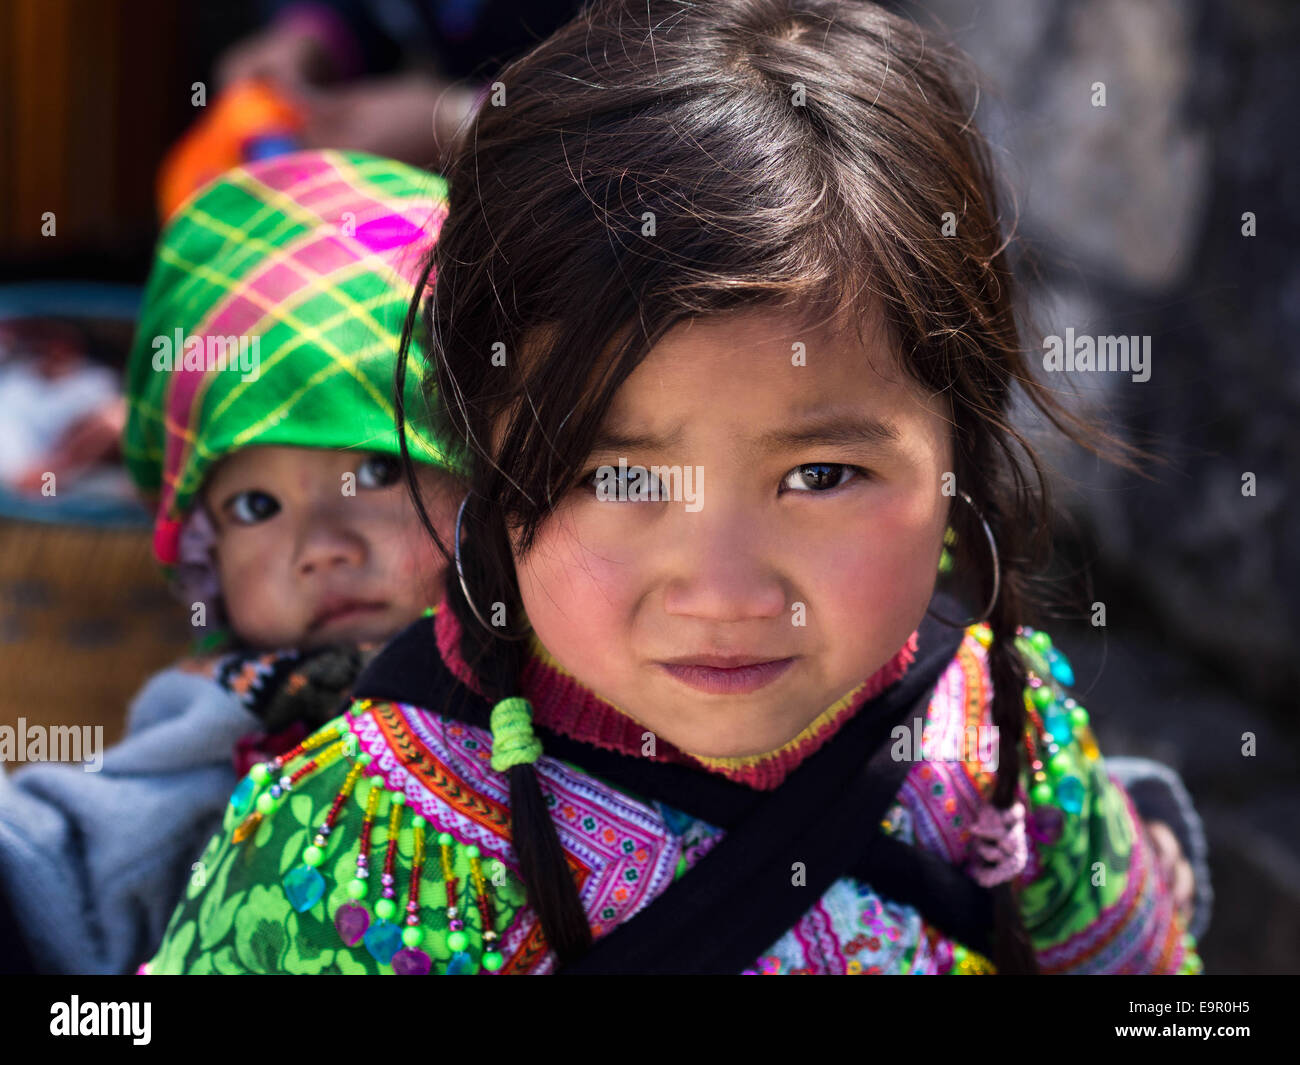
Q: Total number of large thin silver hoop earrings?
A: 2